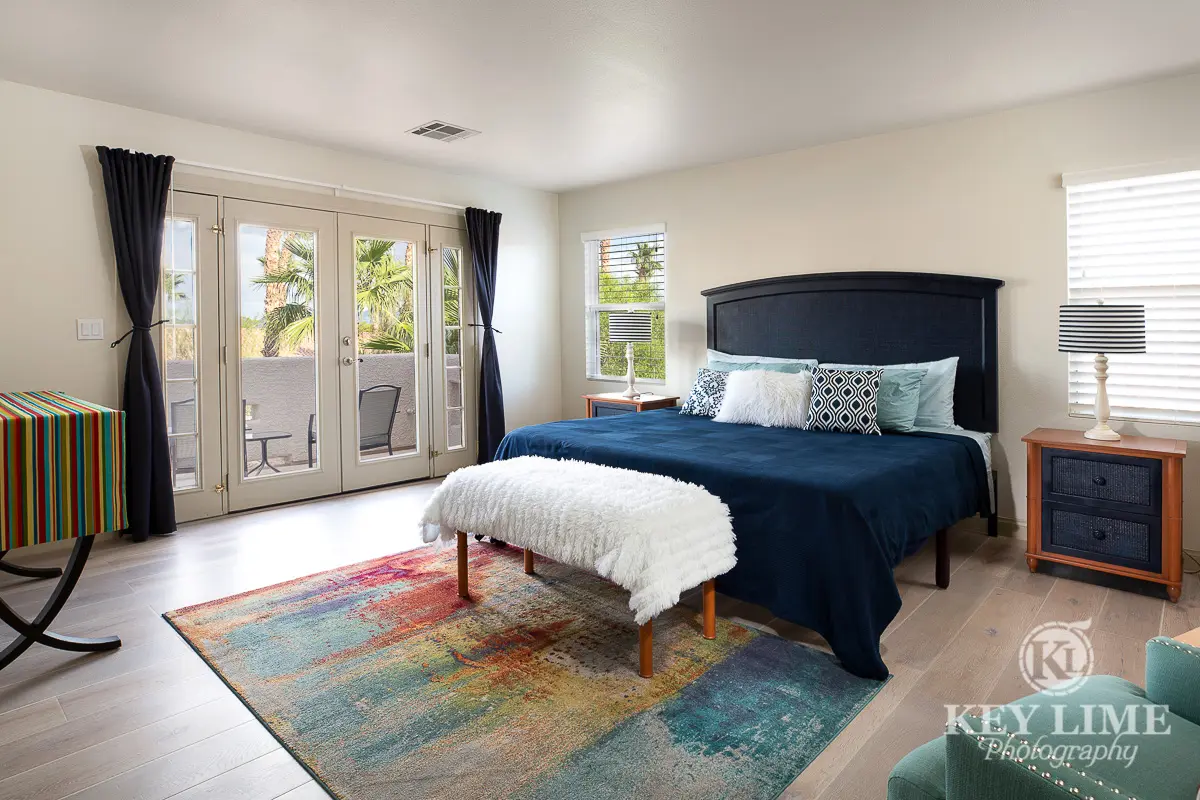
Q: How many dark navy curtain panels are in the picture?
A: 2